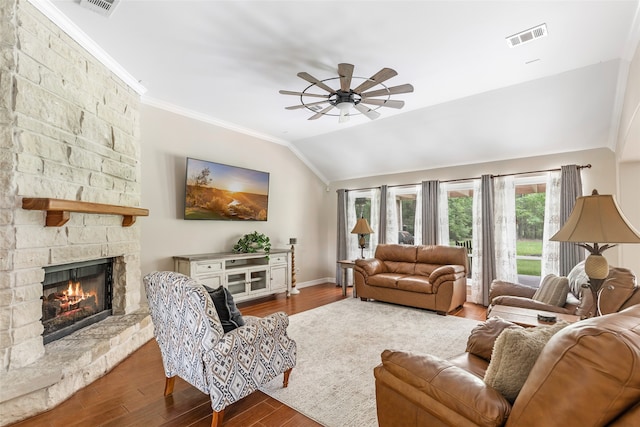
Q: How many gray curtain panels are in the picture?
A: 5